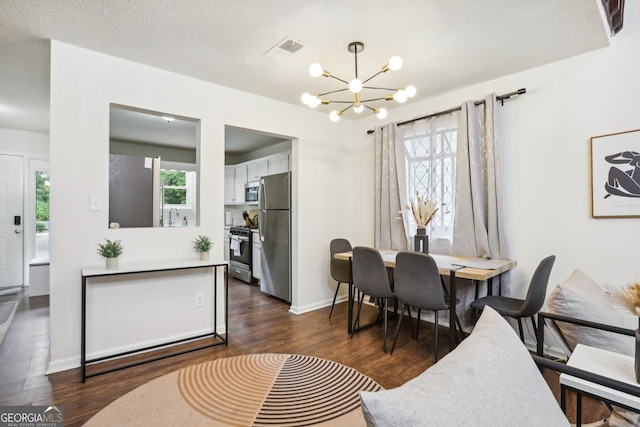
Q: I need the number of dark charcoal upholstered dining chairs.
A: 4